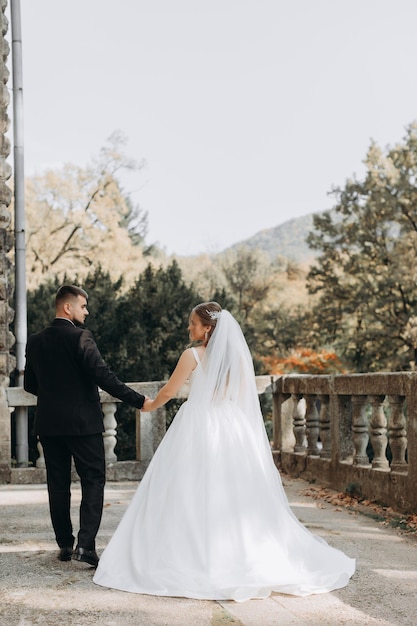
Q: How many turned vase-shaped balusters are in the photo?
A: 8